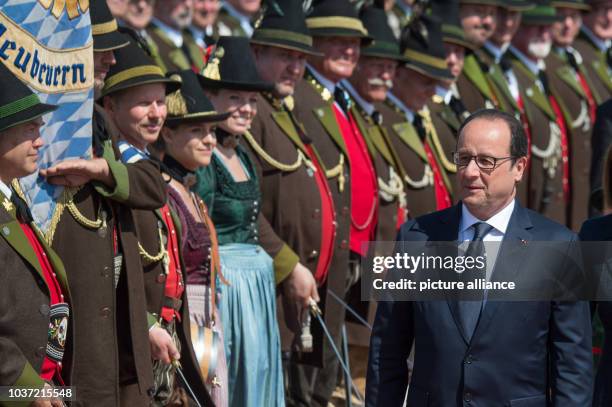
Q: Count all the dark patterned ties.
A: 1